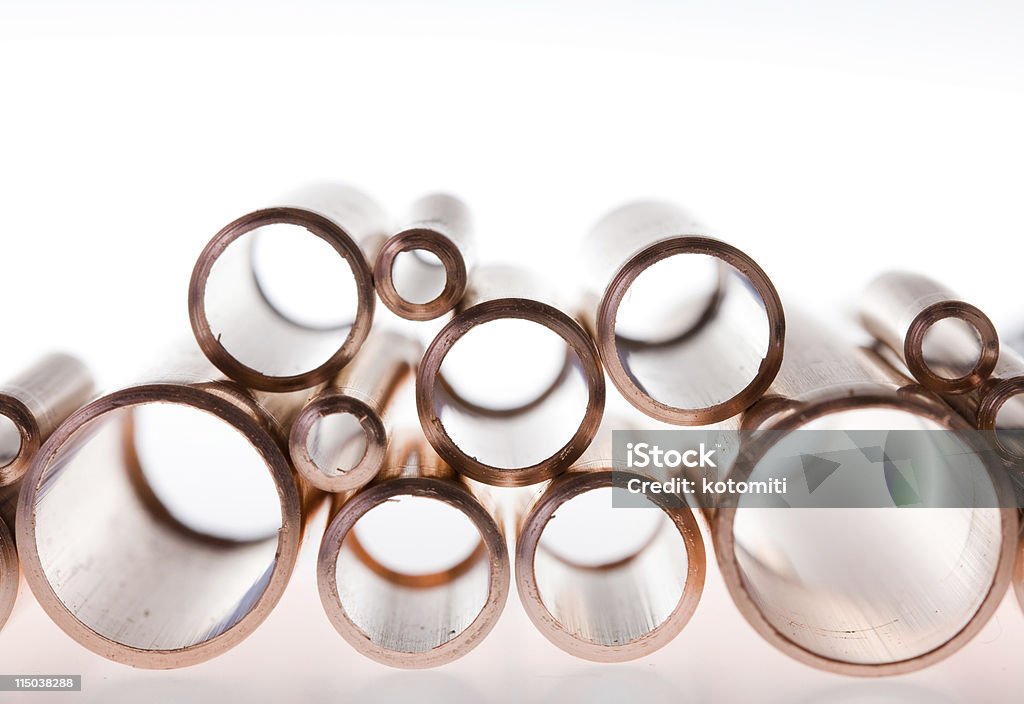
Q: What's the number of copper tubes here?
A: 14